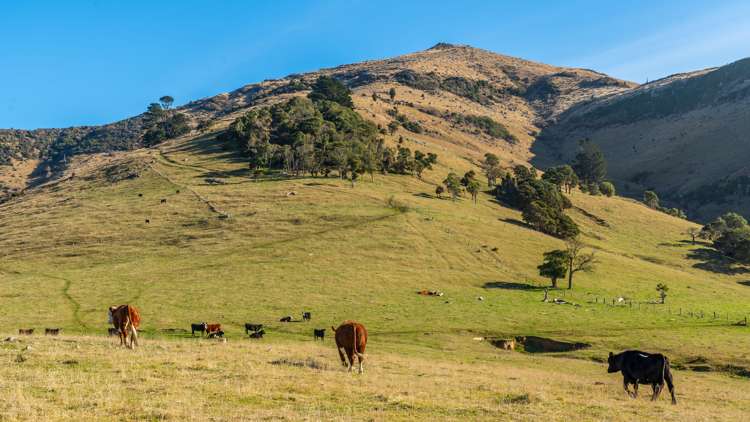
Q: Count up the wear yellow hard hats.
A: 0